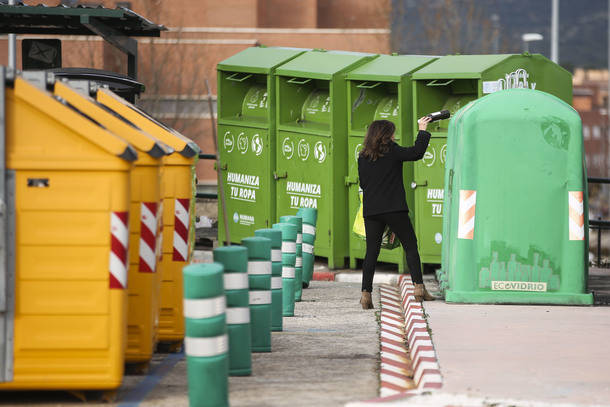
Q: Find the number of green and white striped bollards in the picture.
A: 7